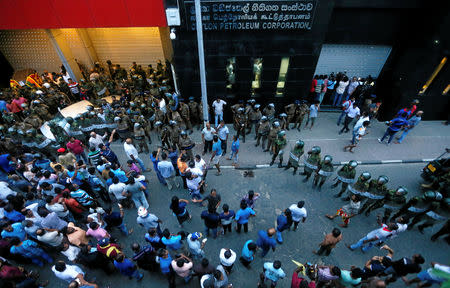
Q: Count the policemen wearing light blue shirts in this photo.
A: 0